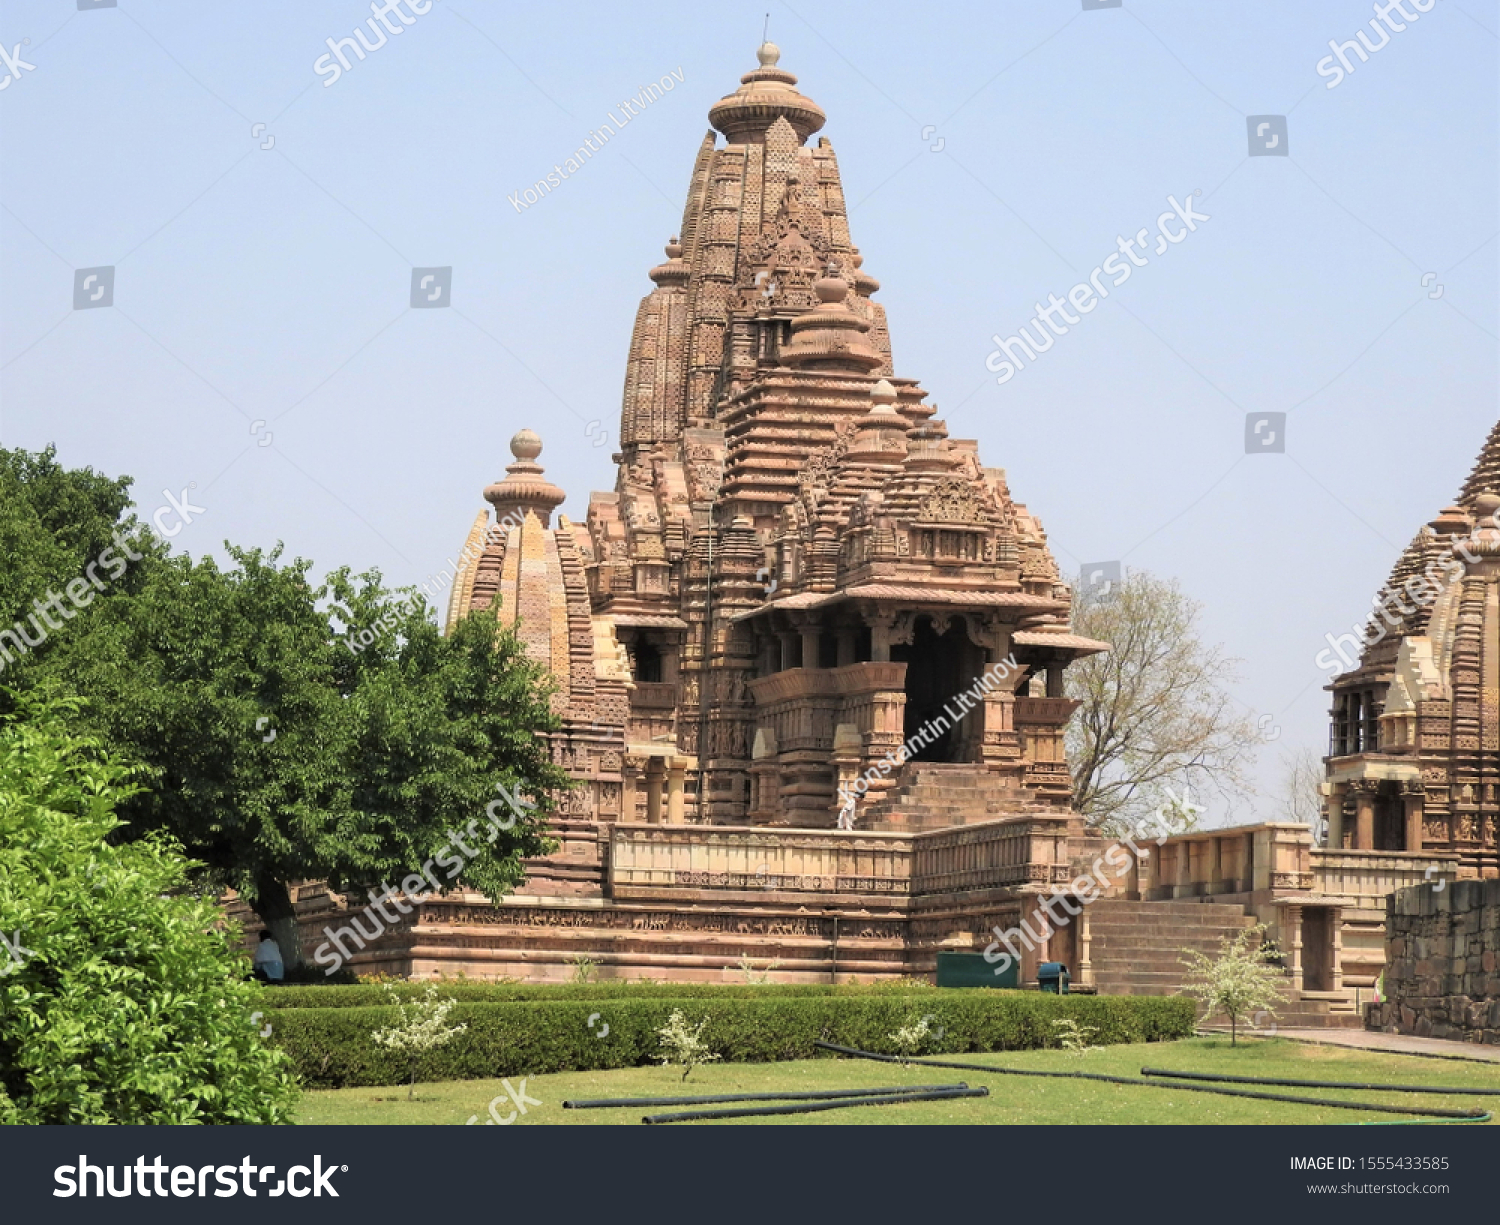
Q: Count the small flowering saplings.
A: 5